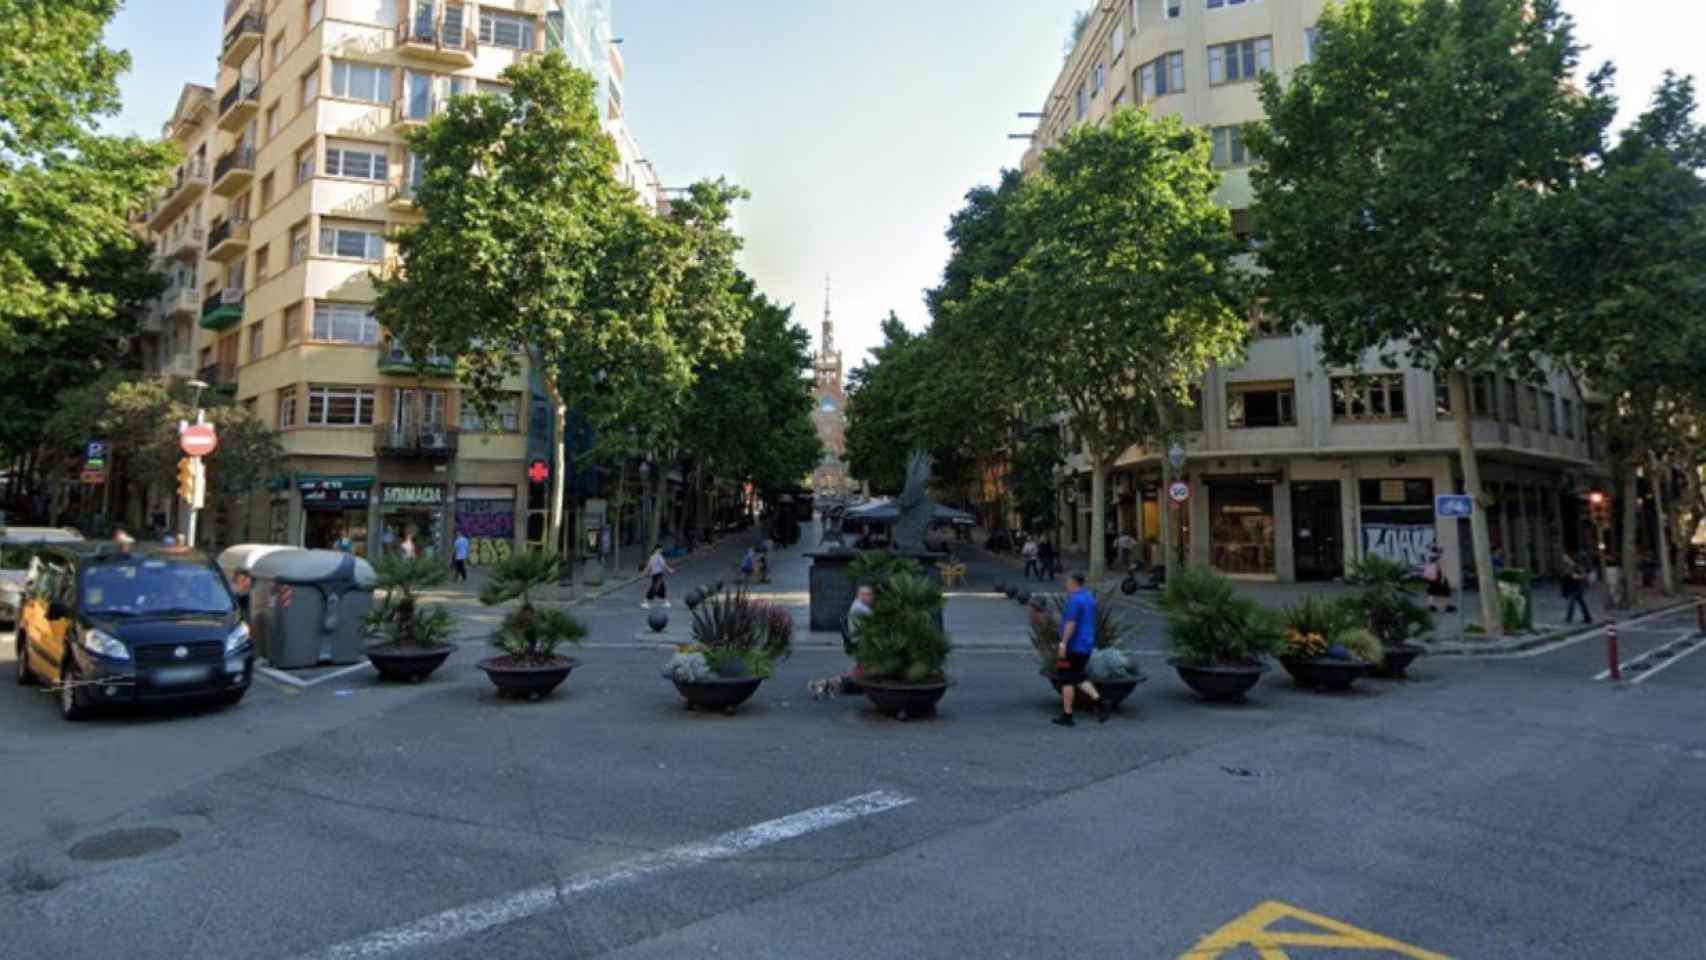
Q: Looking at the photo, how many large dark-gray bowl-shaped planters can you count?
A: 8